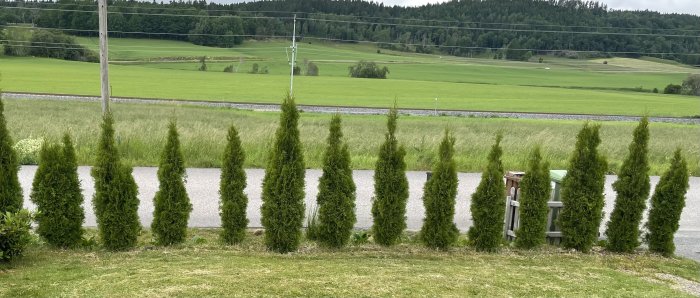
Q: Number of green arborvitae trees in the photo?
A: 14